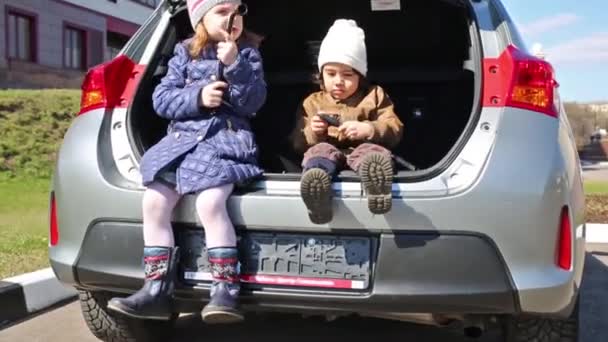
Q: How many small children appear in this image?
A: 2